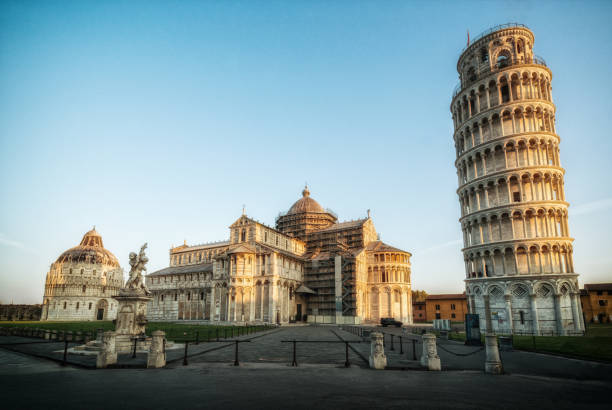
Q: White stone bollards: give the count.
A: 5